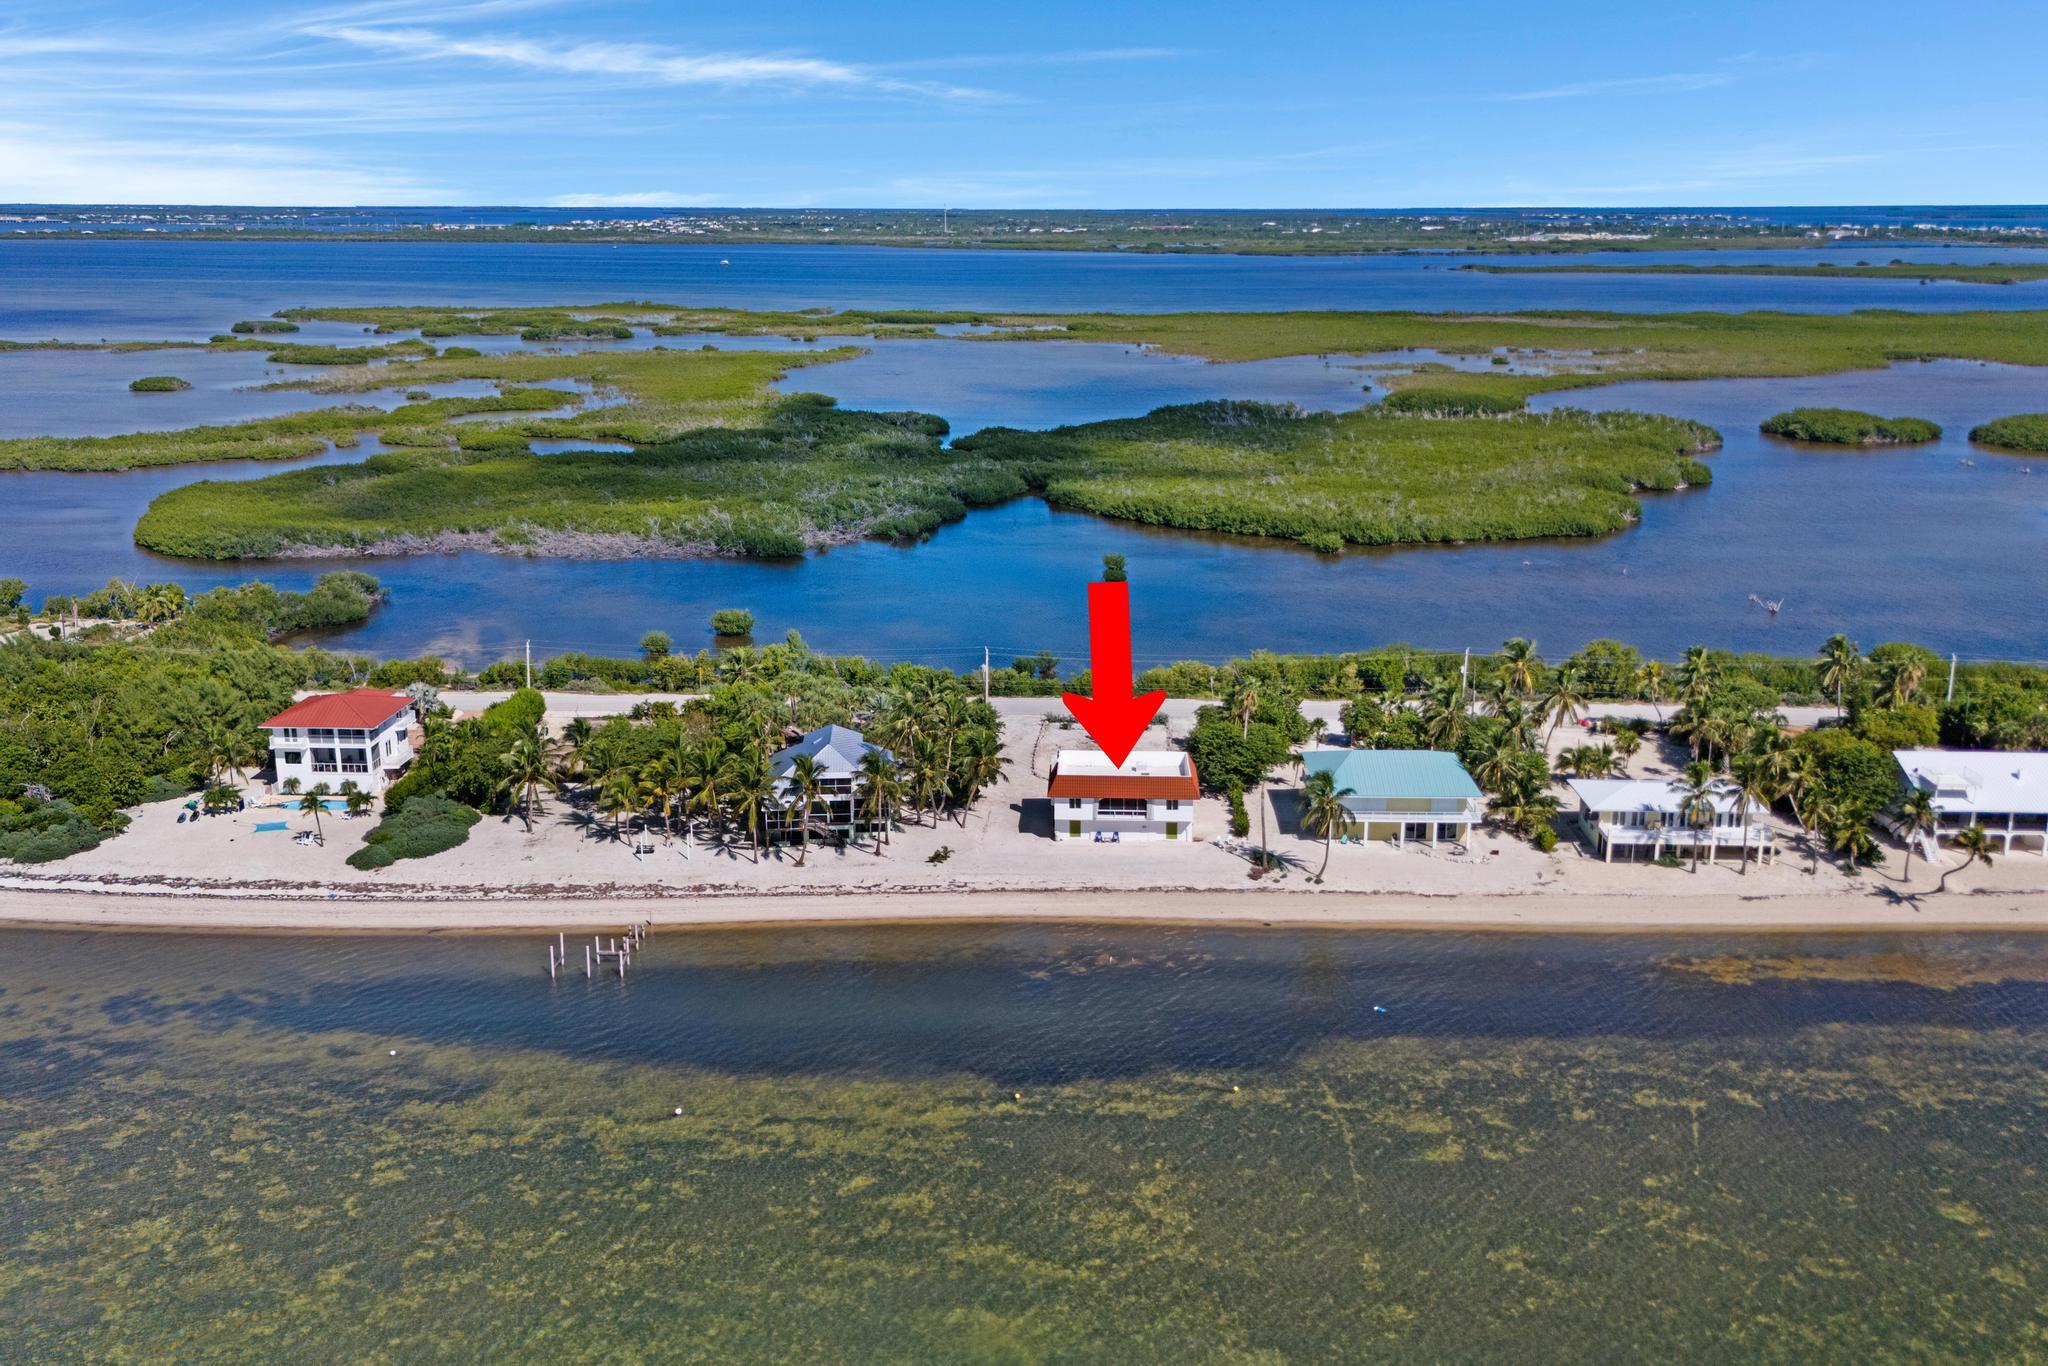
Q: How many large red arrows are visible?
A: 1